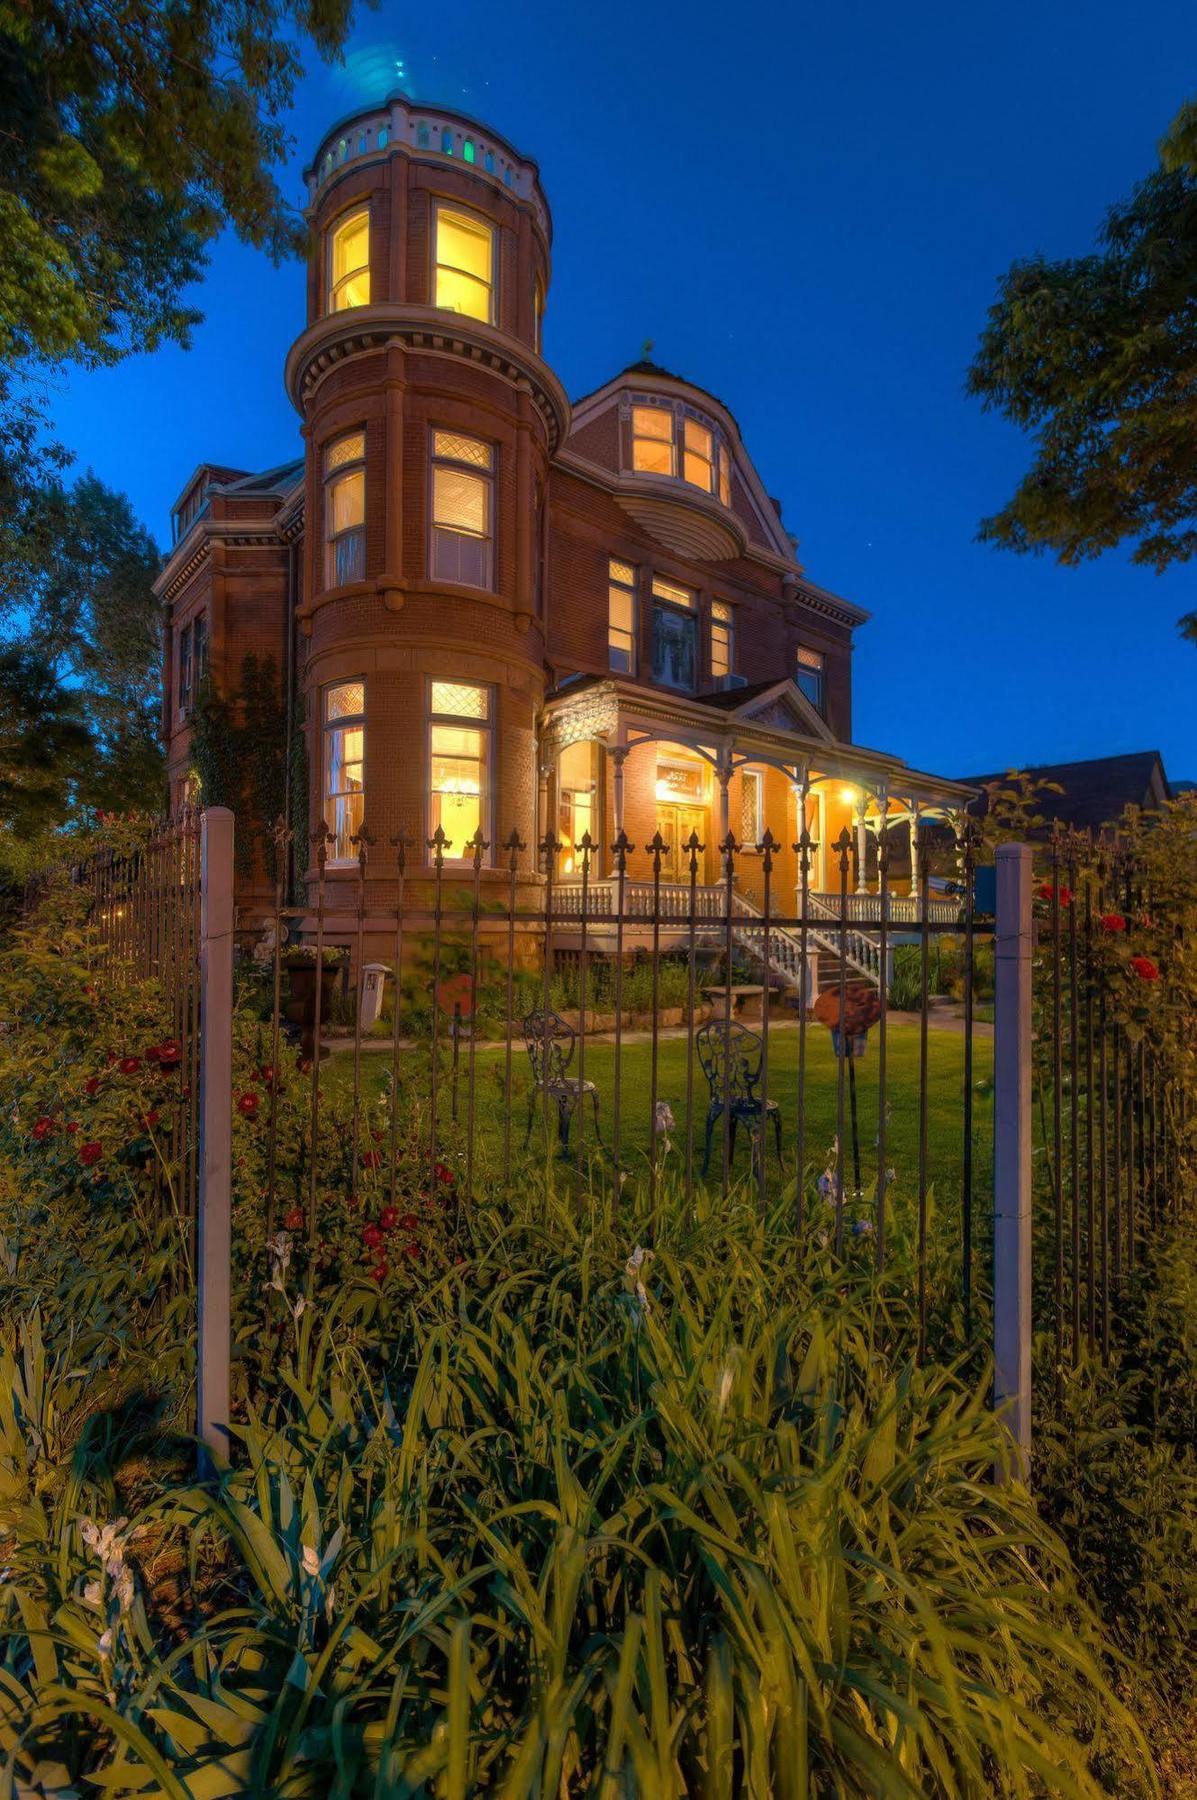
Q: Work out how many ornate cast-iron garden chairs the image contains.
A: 2